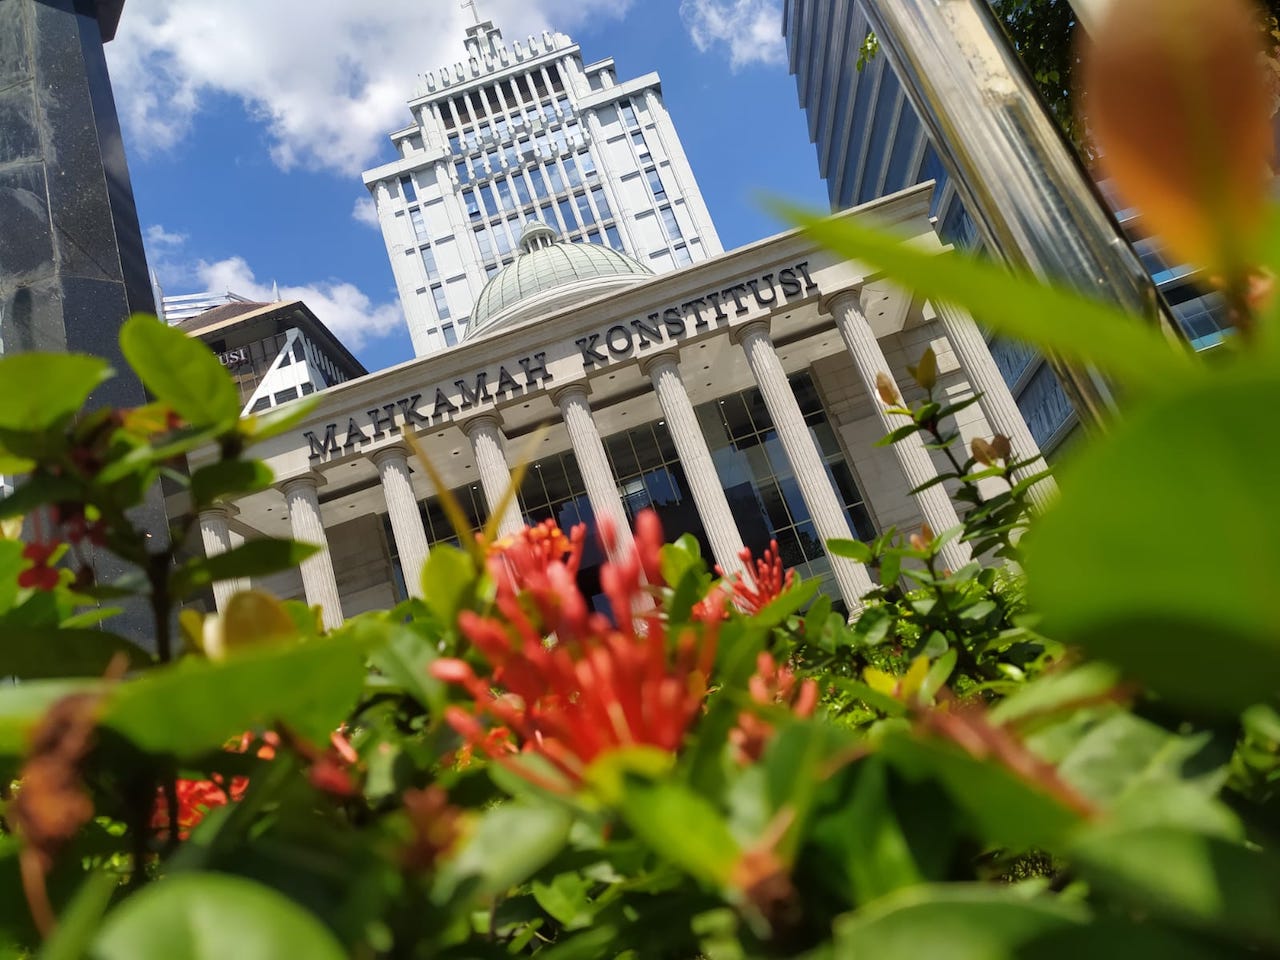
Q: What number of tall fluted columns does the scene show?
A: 9